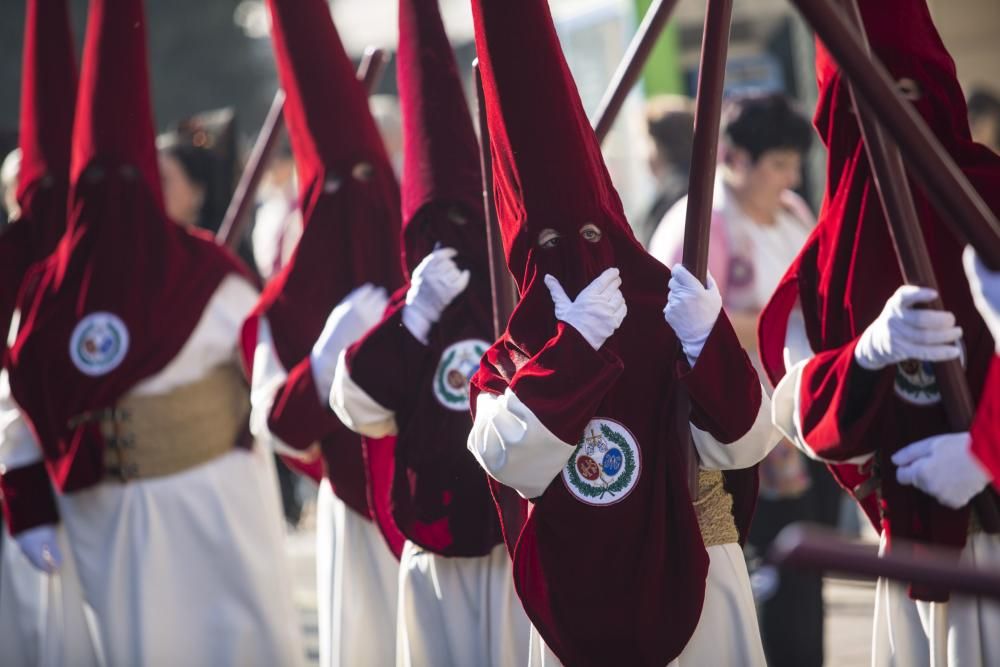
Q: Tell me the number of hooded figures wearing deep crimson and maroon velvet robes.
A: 6